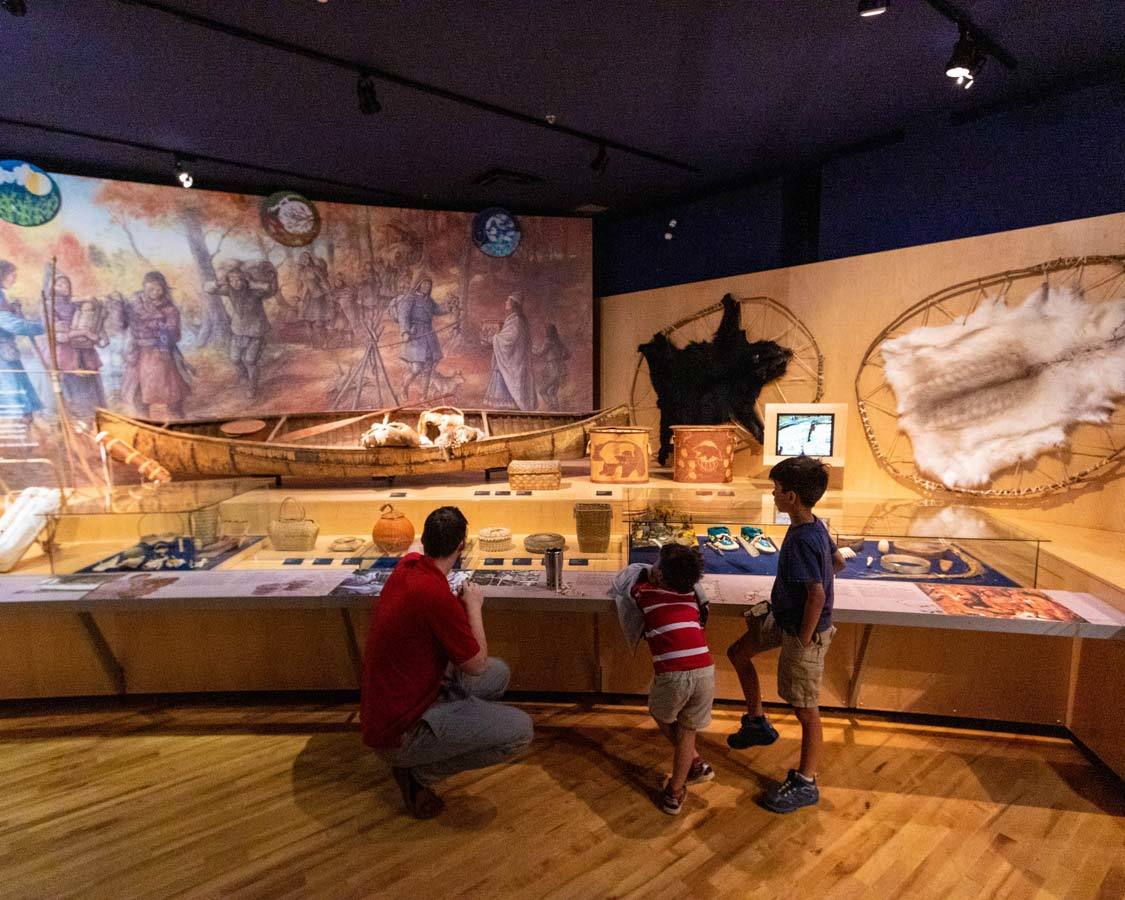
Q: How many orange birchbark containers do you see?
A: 2